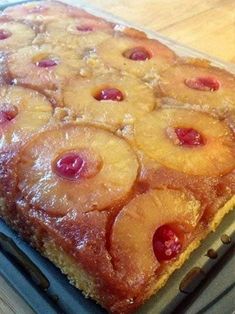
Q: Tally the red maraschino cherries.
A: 11